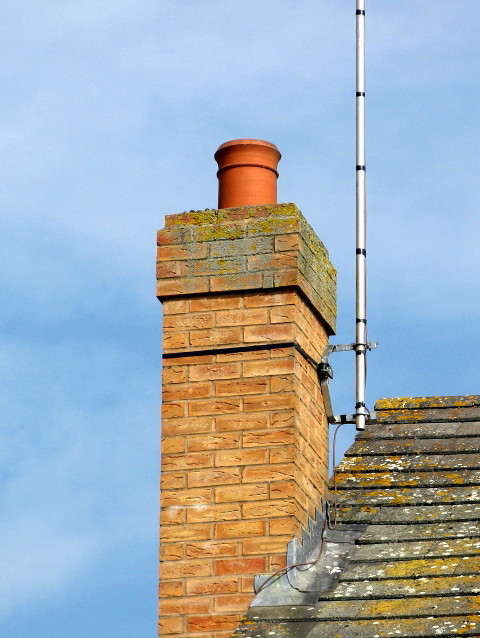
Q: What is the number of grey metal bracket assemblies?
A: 2